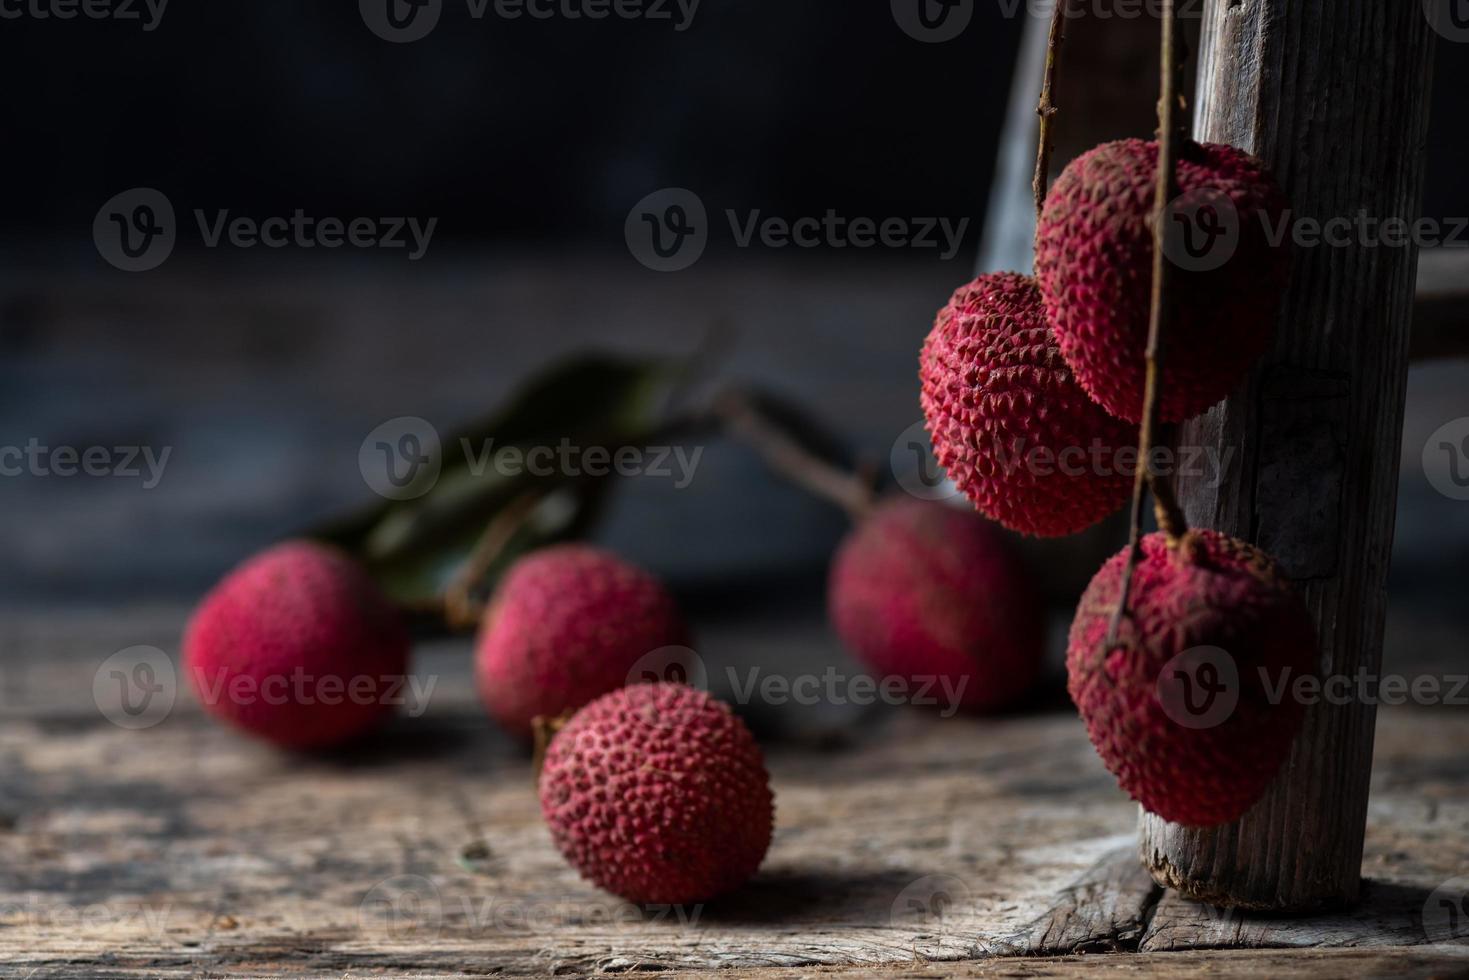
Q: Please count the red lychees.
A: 7